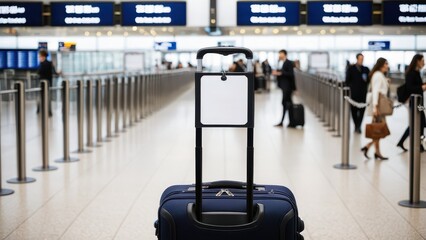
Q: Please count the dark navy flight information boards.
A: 6